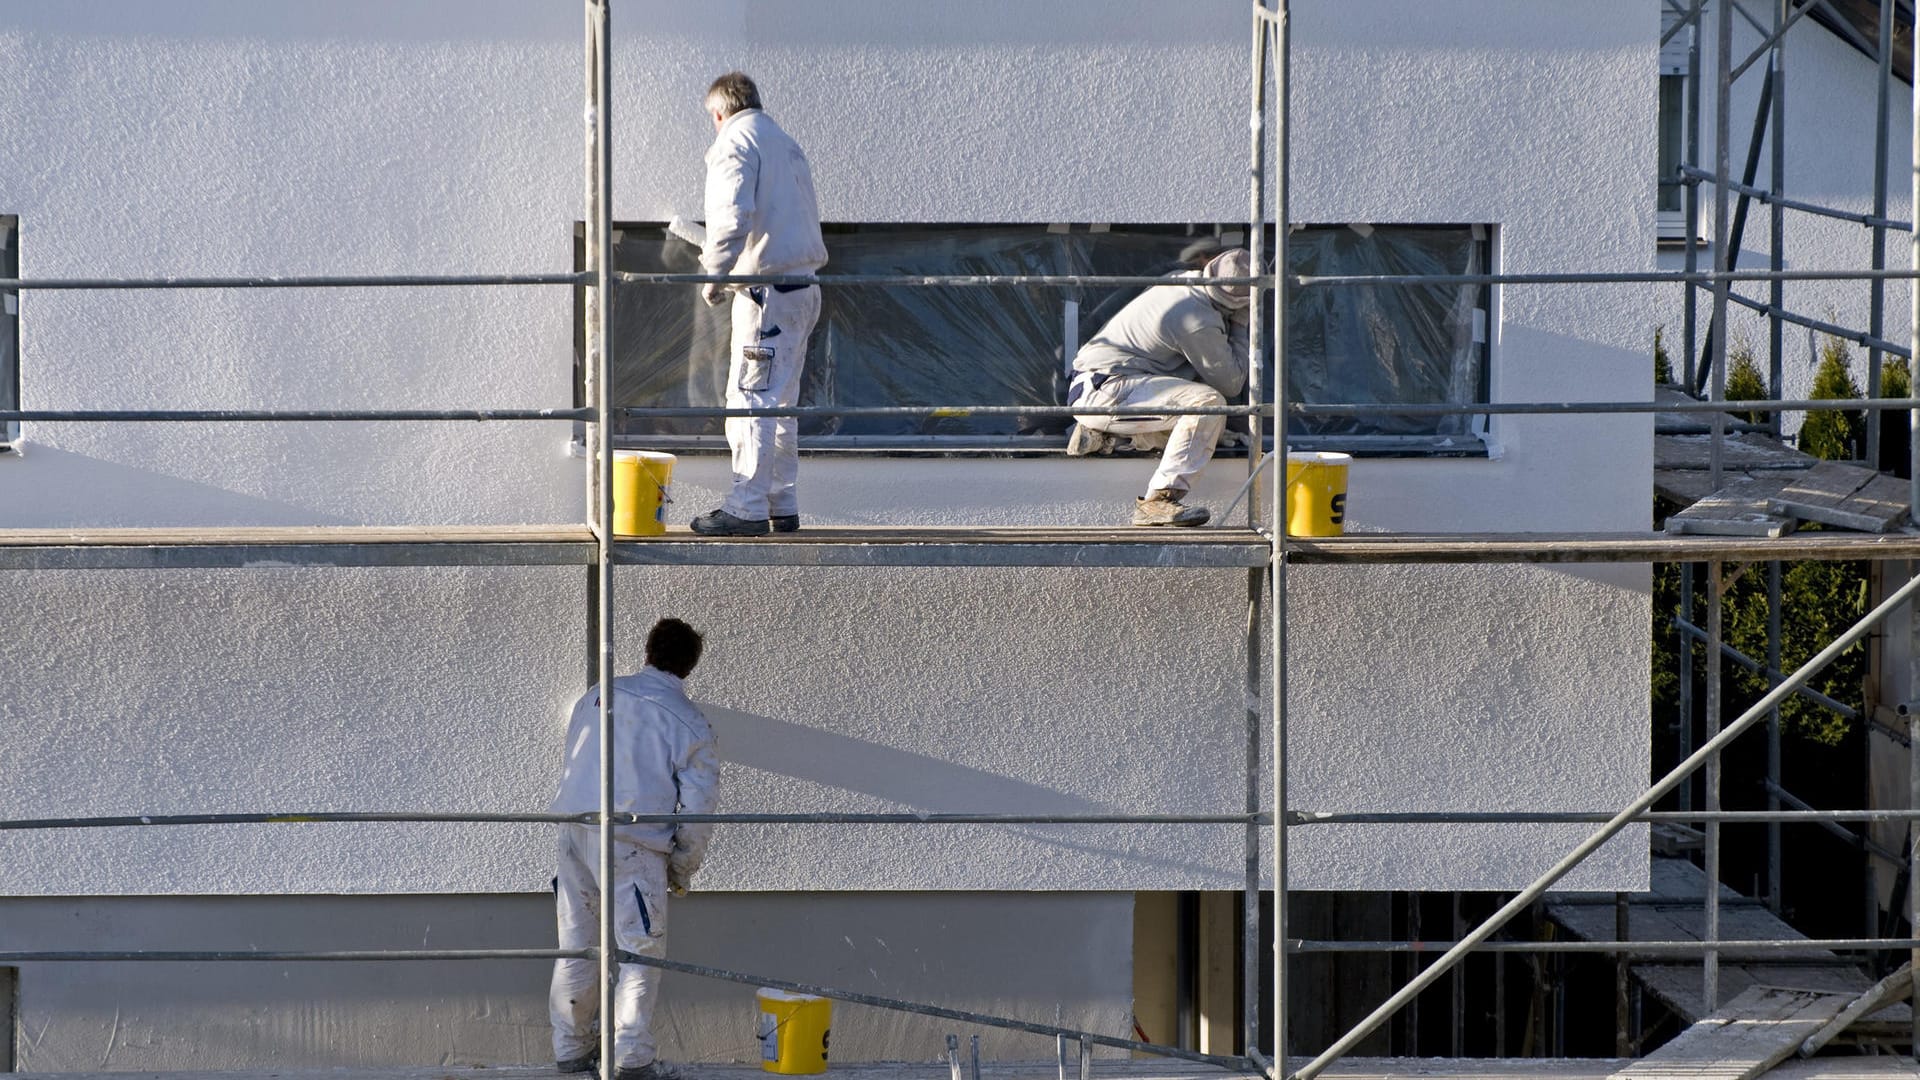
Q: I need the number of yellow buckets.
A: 3